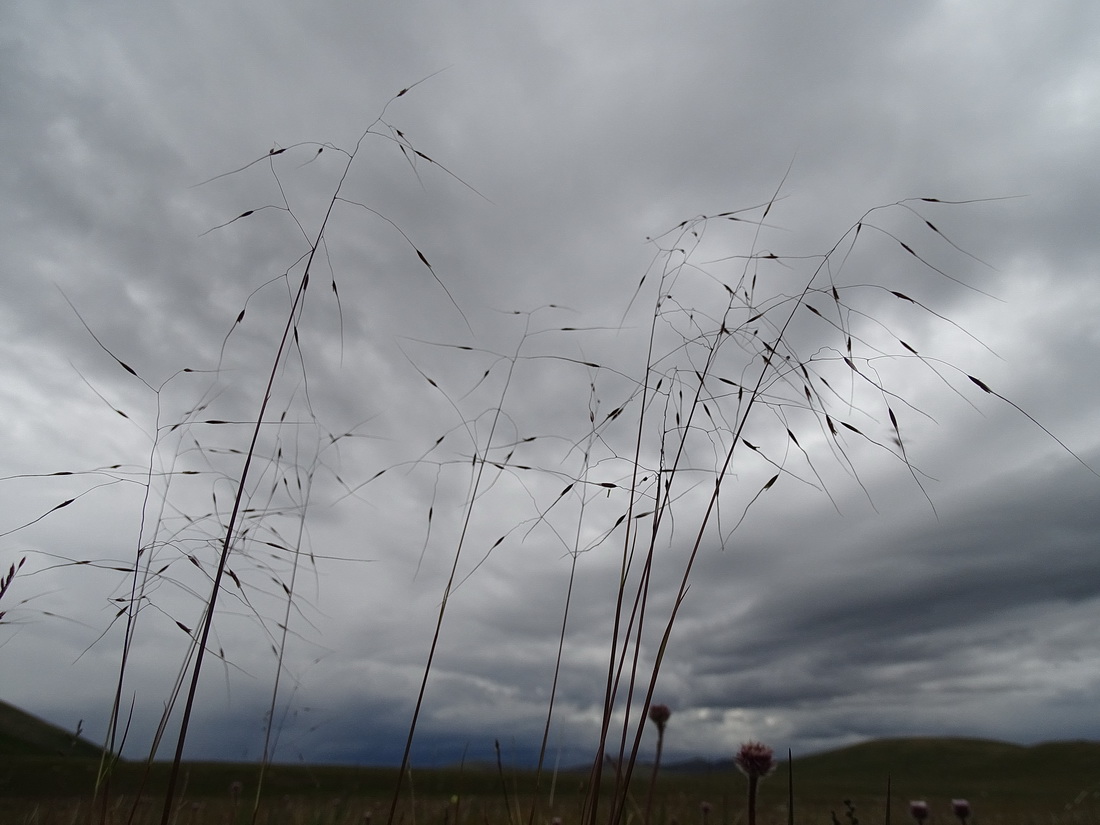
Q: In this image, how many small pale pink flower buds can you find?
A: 2